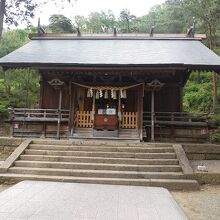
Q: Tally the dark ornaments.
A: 5